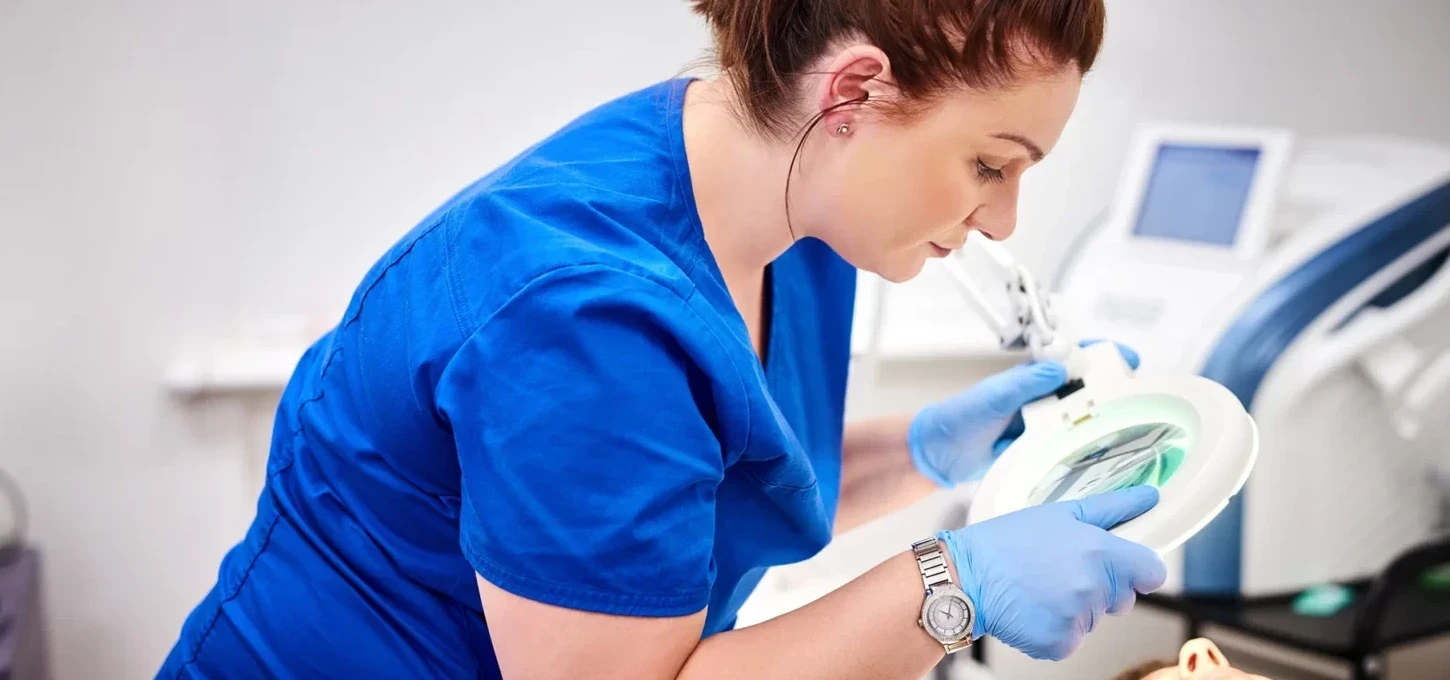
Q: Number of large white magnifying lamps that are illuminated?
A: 1